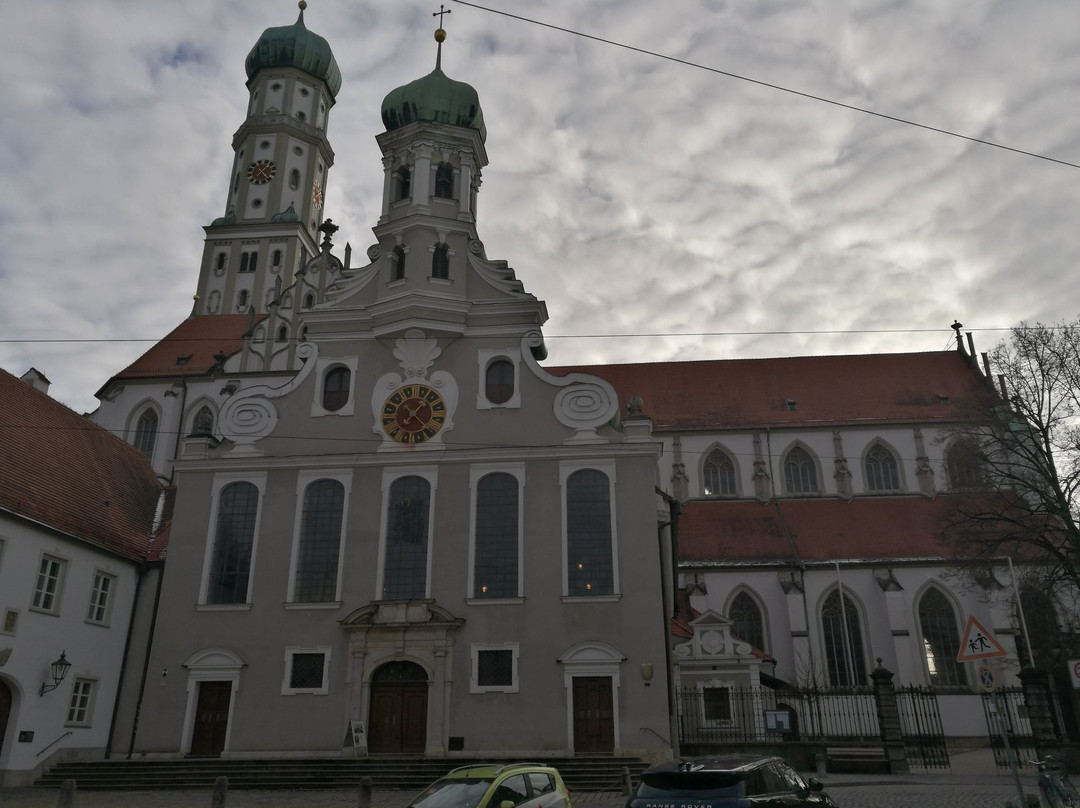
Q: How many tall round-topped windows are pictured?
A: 5